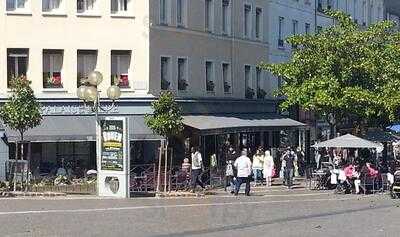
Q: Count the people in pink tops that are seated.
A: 2